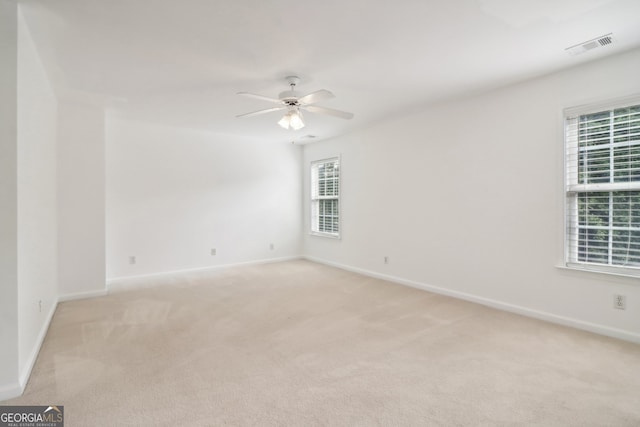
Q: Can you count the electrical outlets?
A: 6